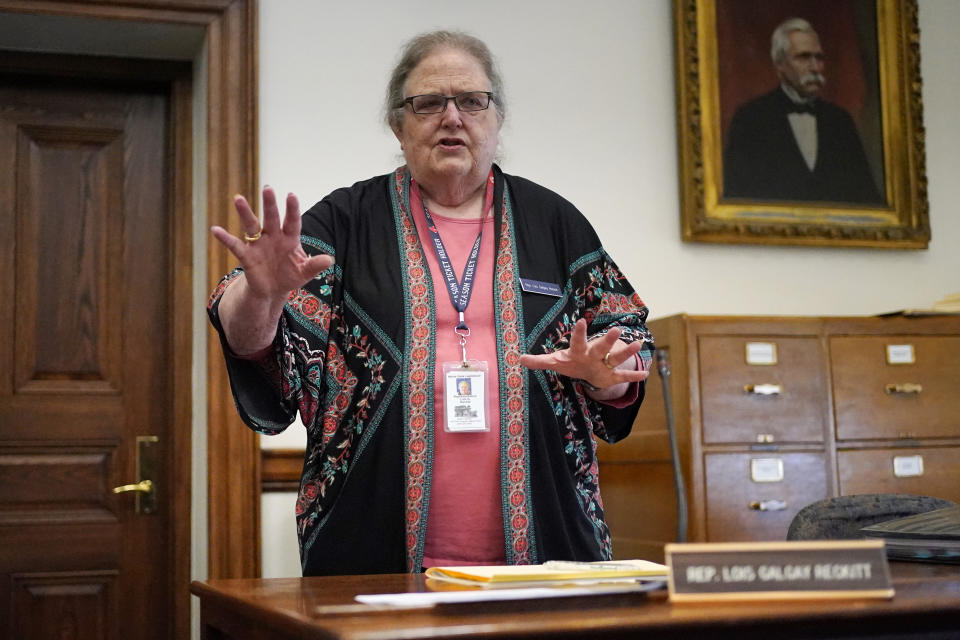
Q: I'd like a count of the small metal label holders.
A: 4